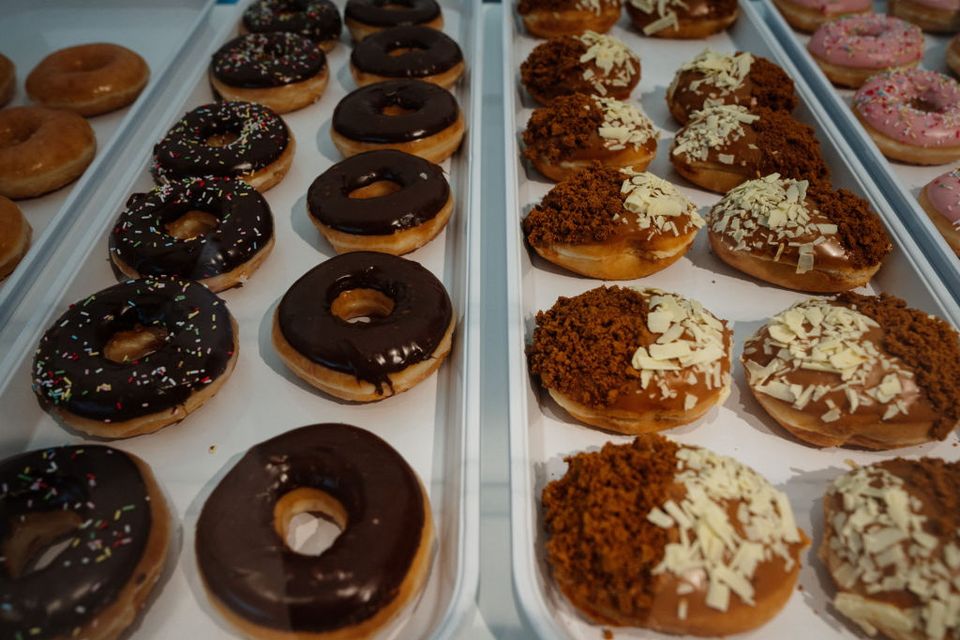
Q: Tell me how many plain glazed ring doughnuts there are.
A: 4